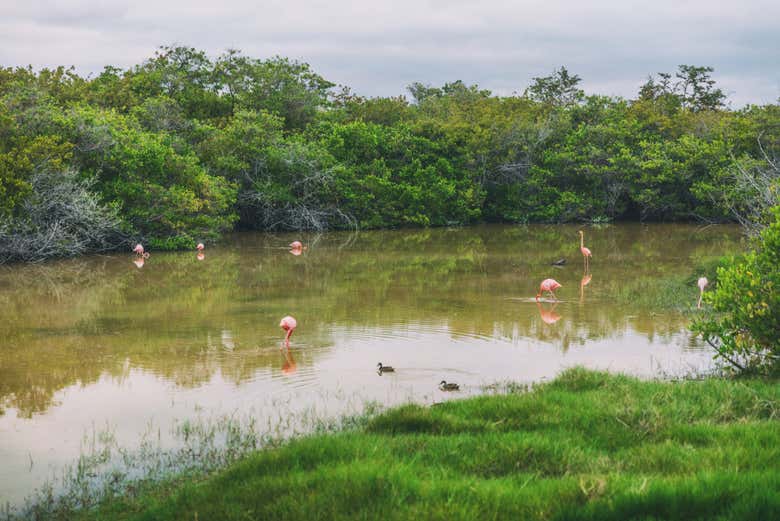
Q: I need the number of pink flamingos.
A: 7